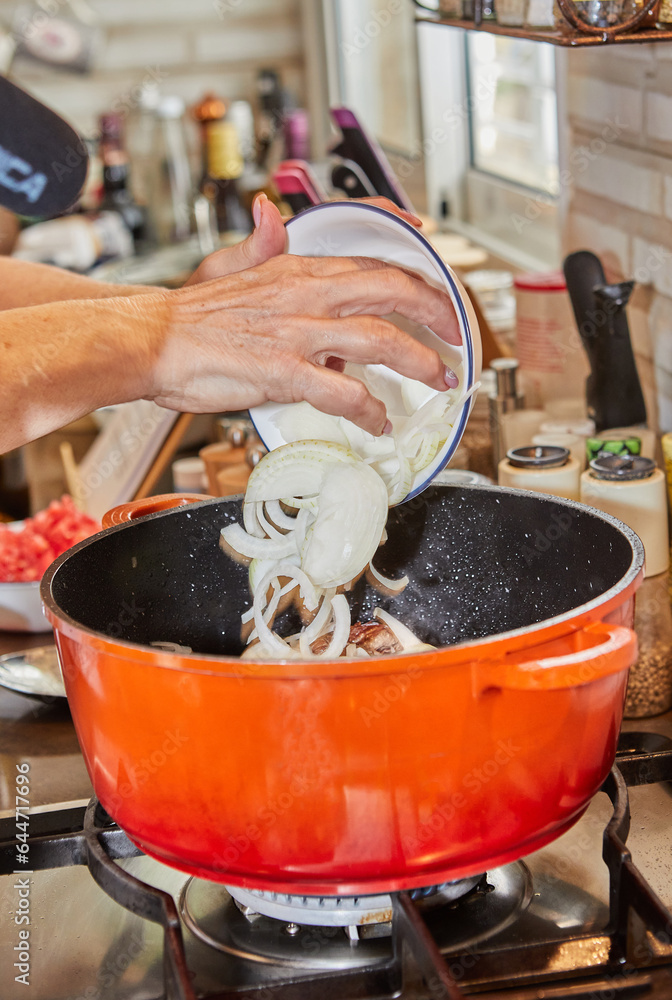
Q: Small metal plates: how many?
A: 1